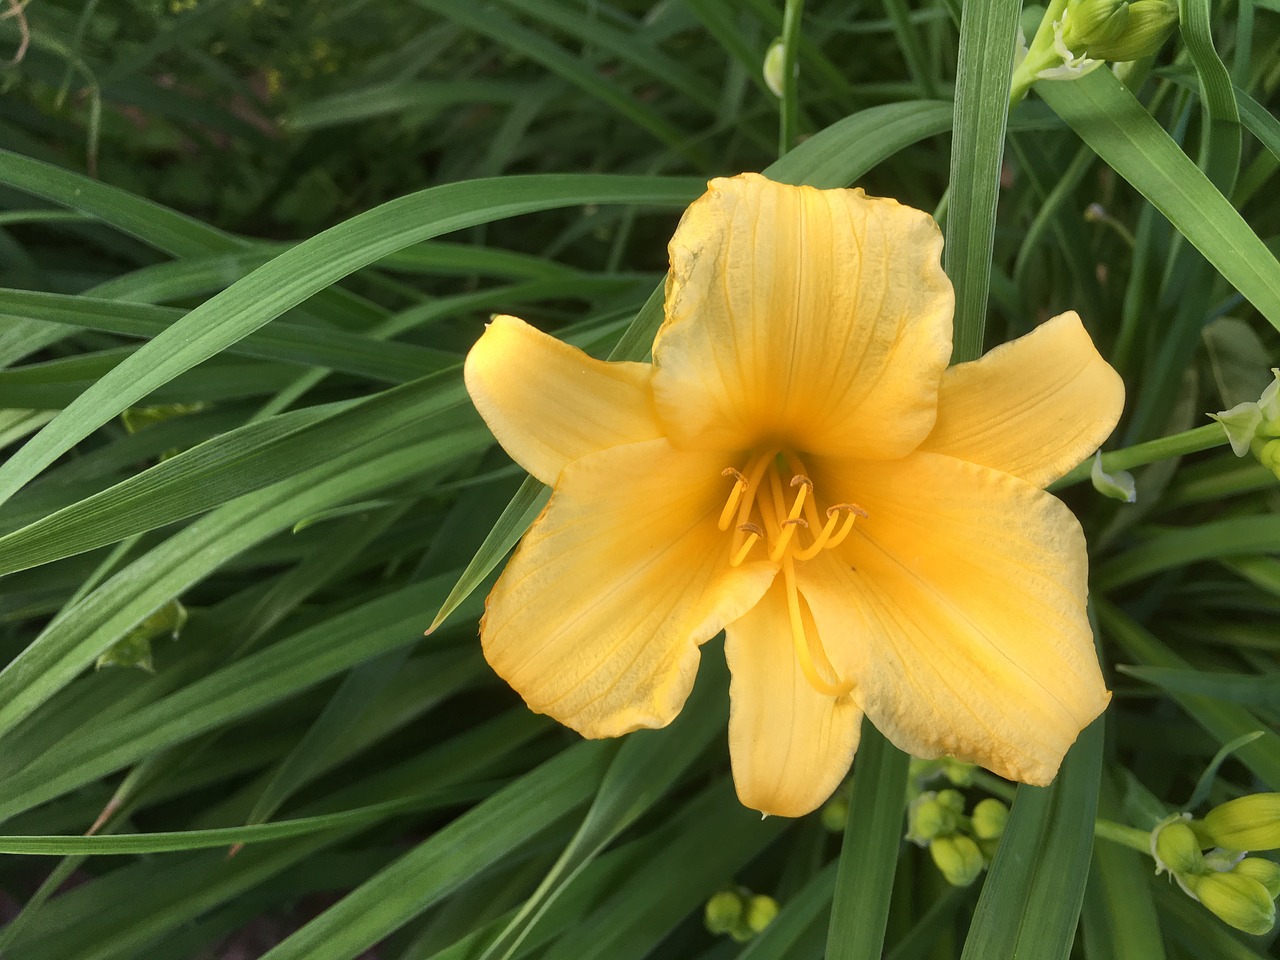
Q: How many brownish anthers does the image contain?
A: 6